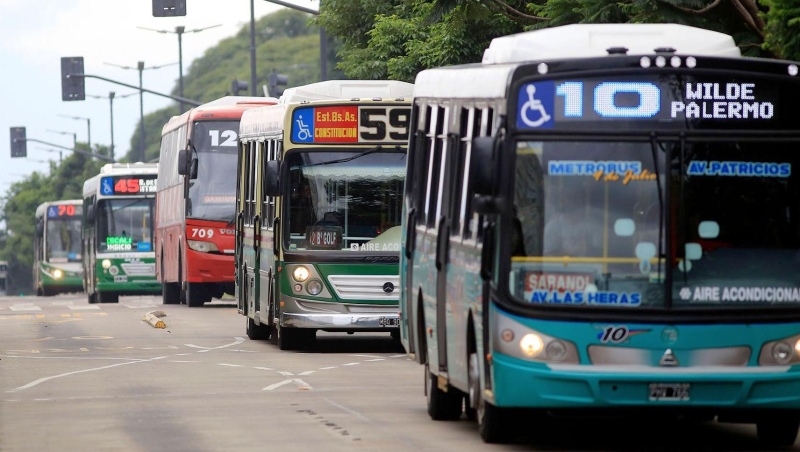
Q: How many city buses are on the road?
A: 5